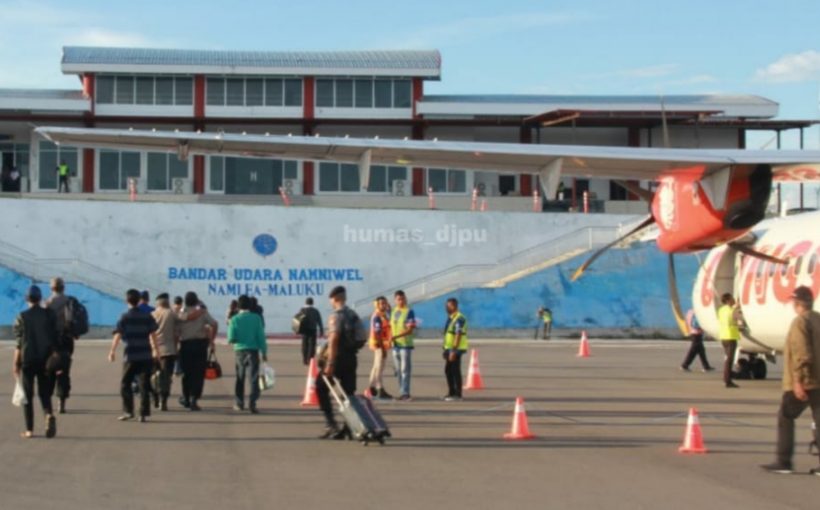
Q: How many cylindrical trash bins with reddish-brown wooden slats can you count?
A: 0